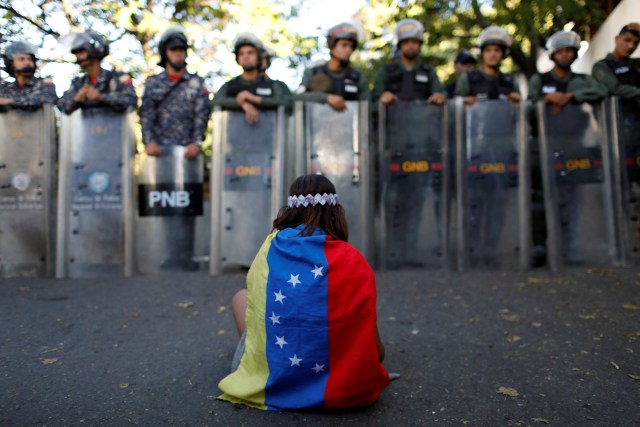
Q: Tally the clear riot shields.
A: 9